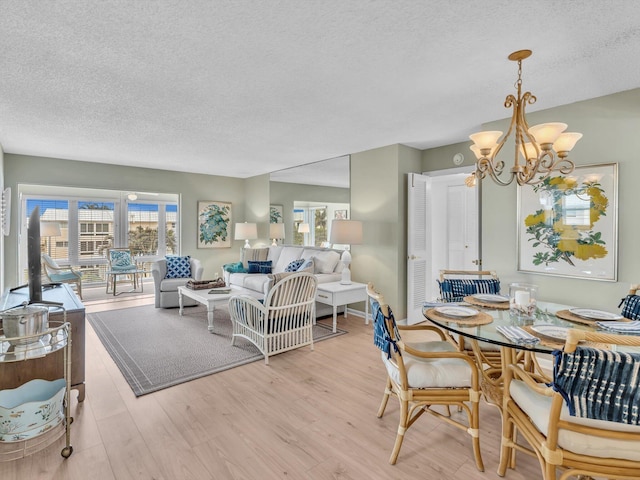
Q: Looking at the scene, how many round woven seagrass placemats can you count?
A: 4